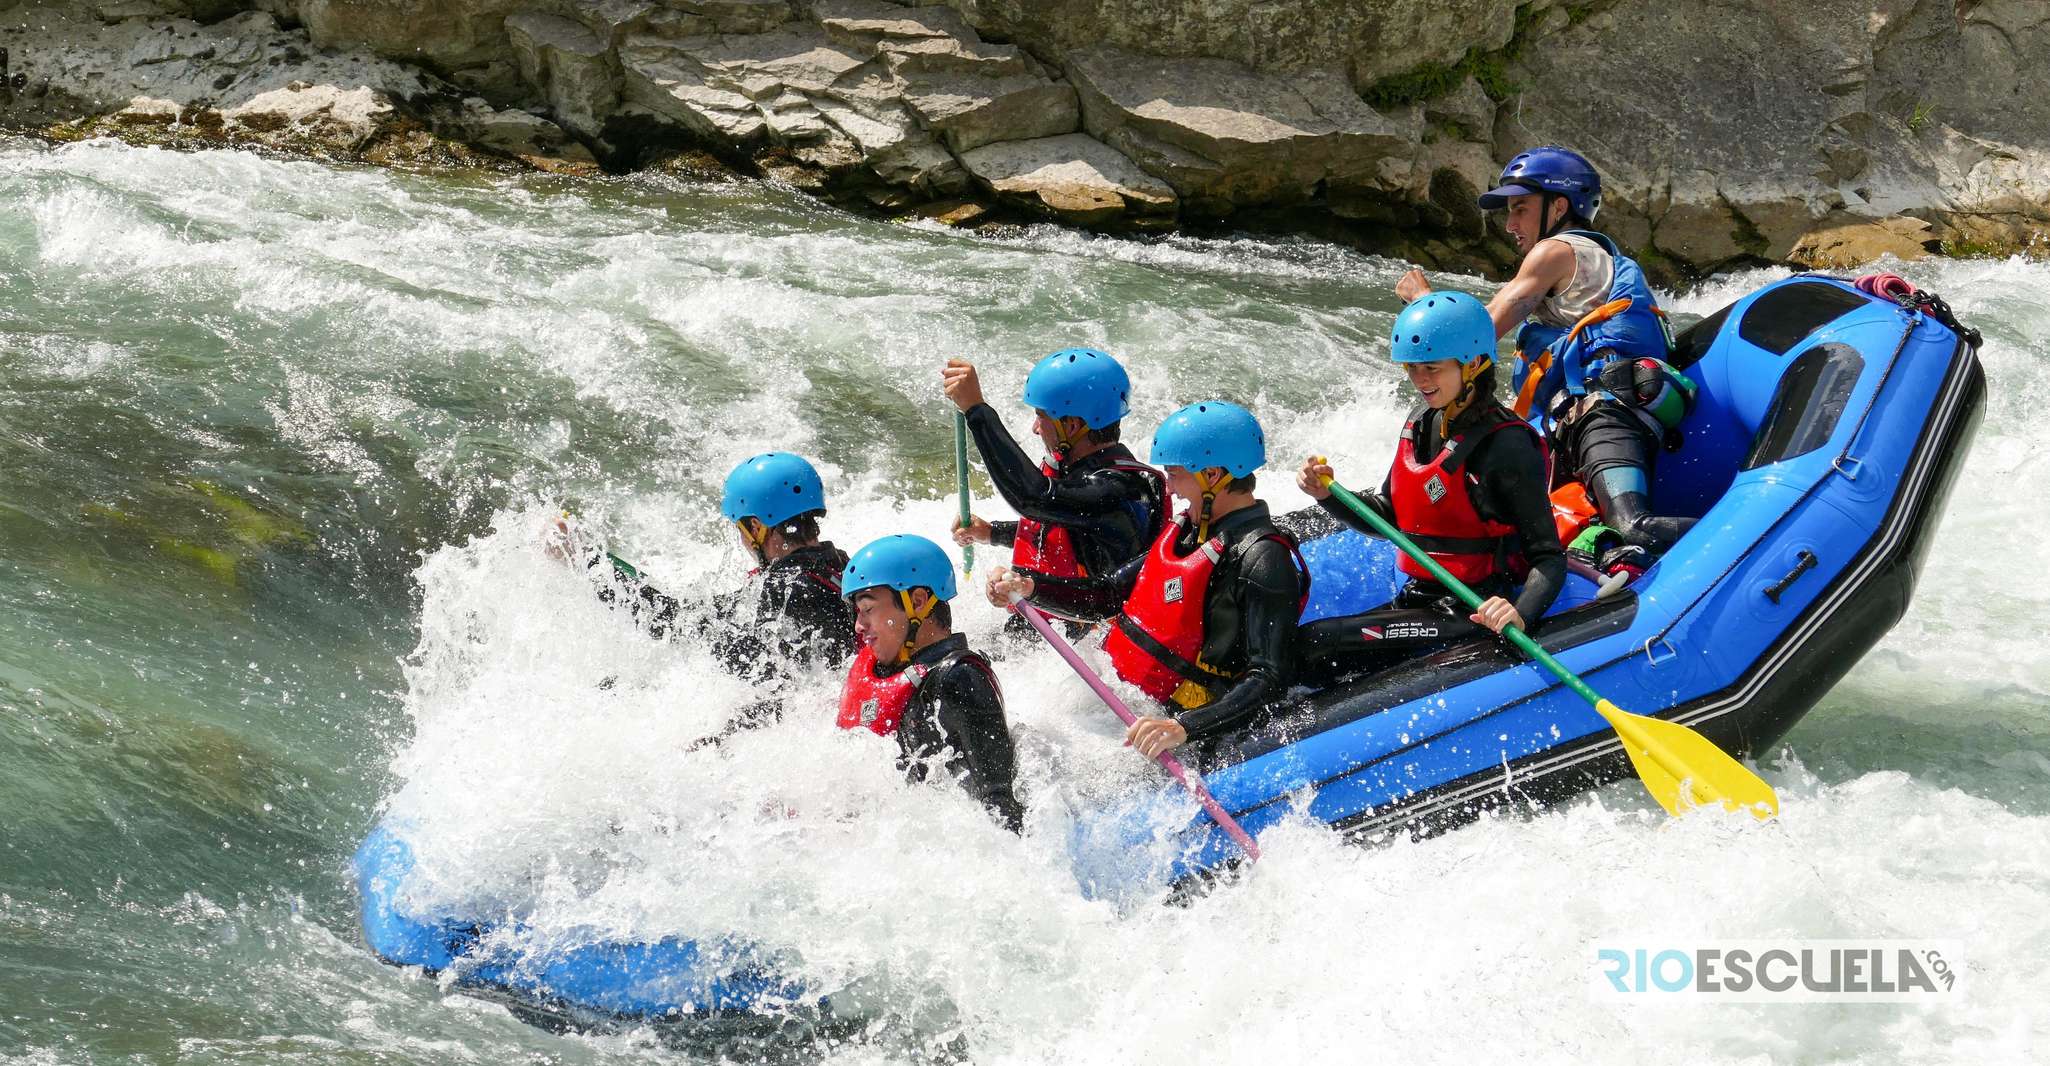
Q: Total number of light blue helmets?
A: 5